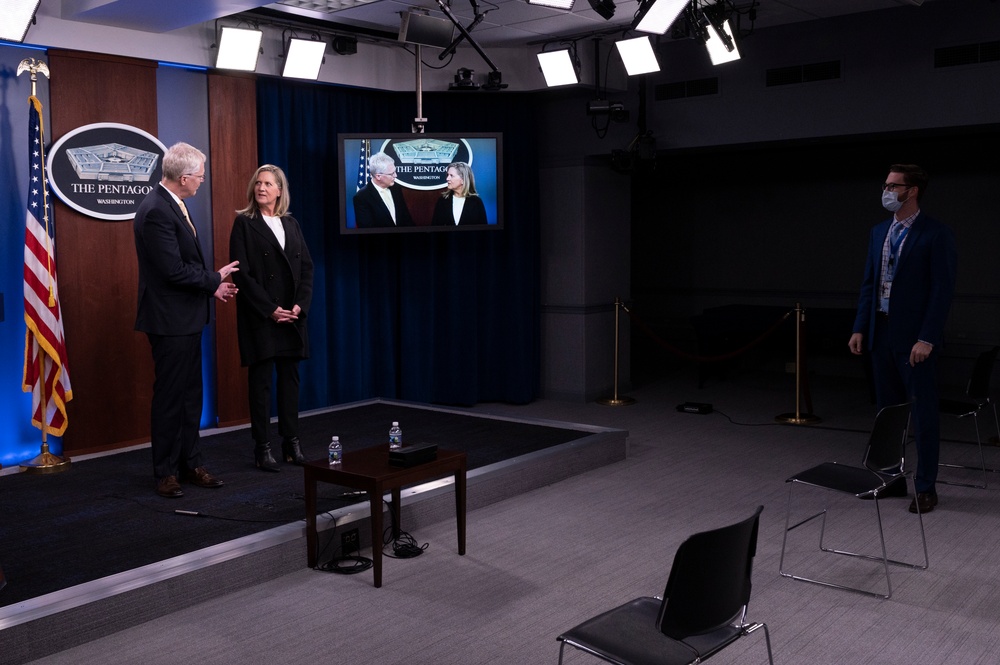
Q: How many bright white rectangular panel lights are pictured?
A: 8